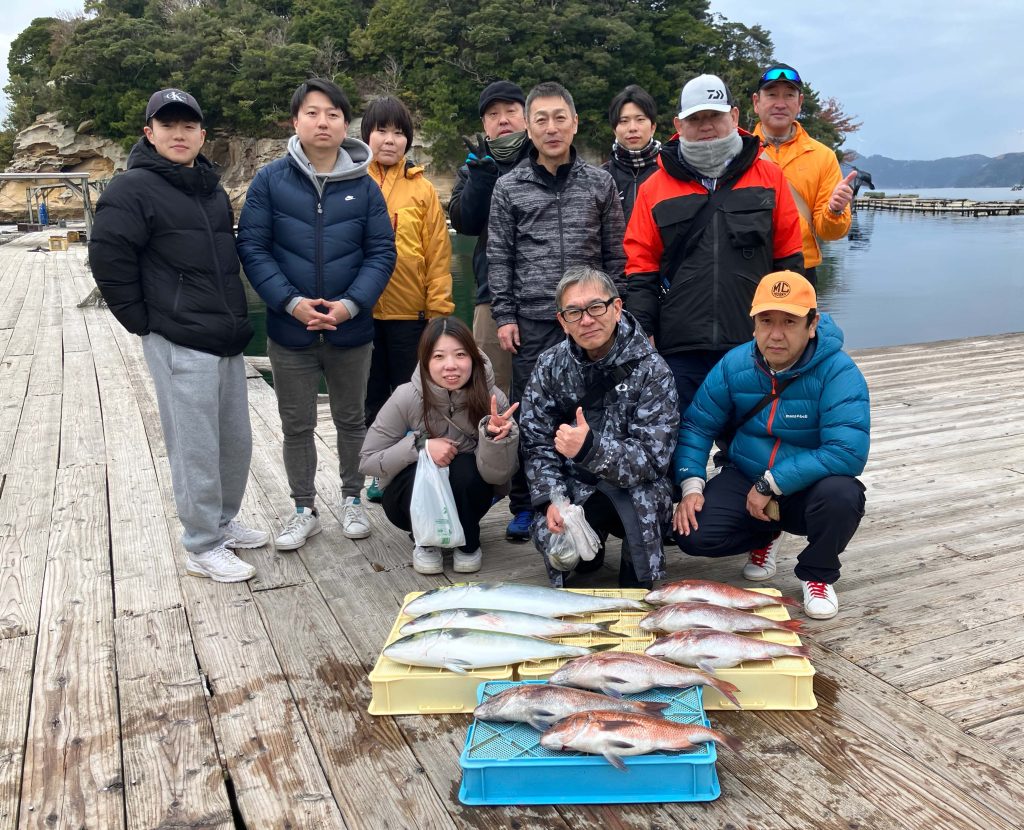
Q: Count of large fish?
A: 9